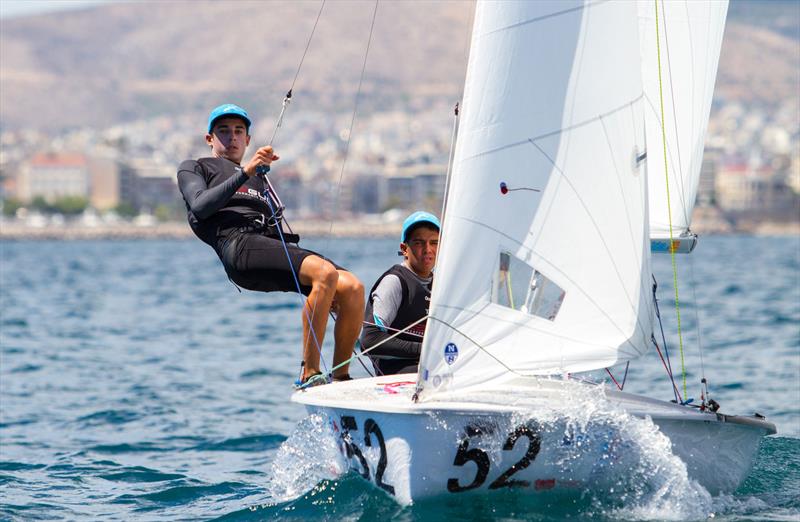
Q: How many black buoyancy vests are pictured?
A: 2